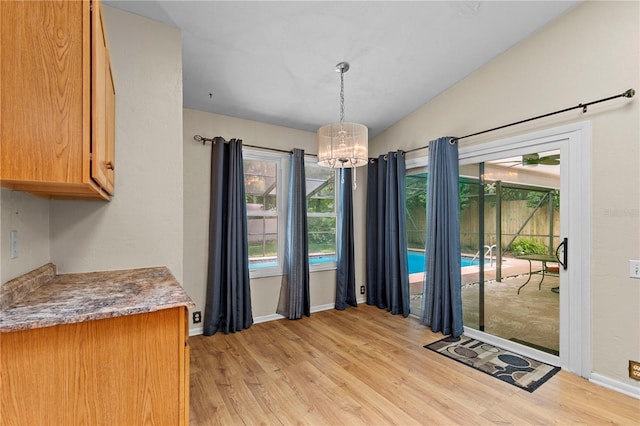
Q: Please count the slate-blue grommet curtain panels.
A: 5